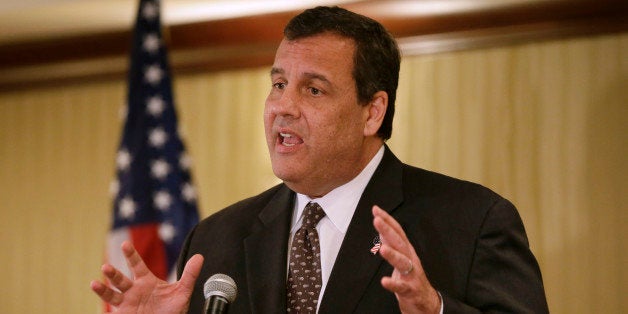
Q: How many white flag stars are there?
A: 13